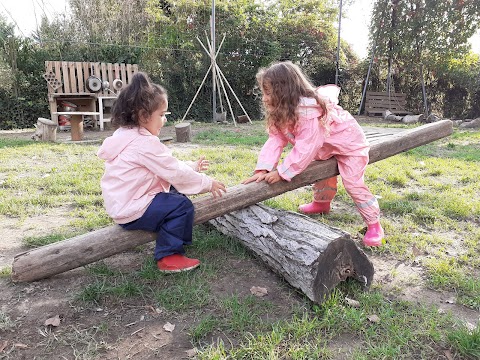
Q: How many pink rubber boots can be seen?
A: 2